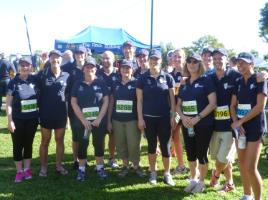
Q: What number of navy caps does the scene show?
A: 12